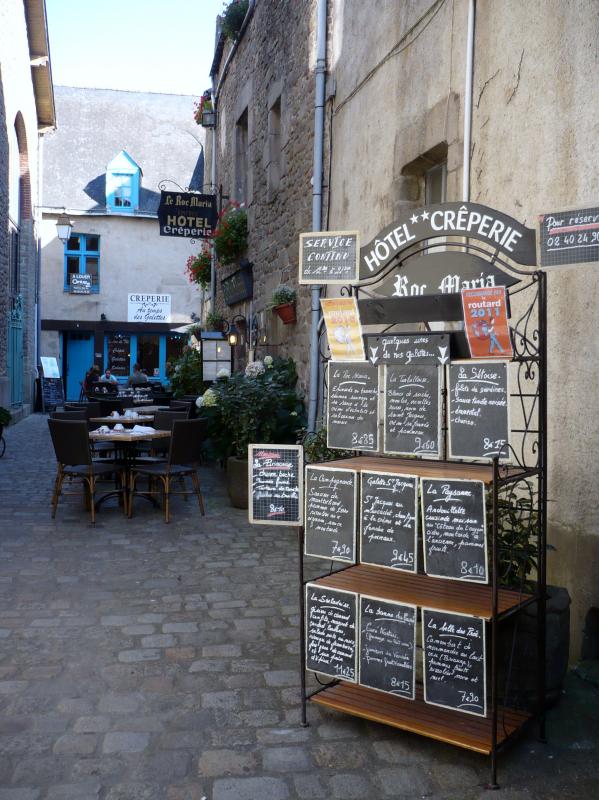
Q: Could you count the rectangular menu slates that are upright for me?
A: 10